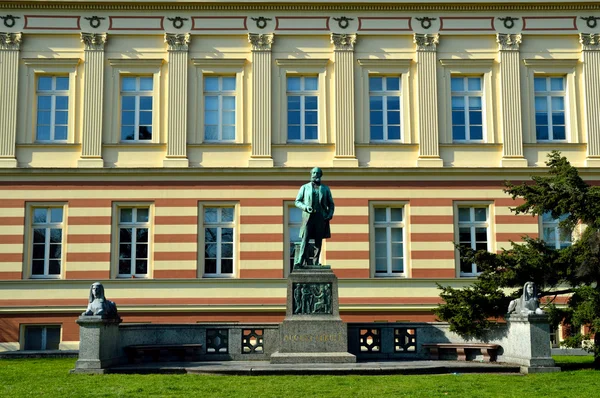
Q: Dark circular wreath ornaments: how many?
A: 8